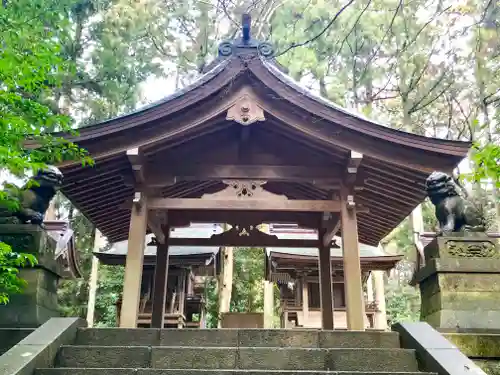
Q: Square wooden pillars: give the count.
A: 4